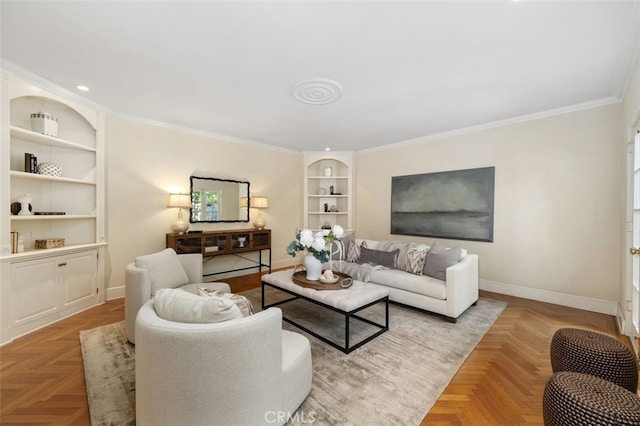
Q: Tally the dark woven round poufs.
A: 2